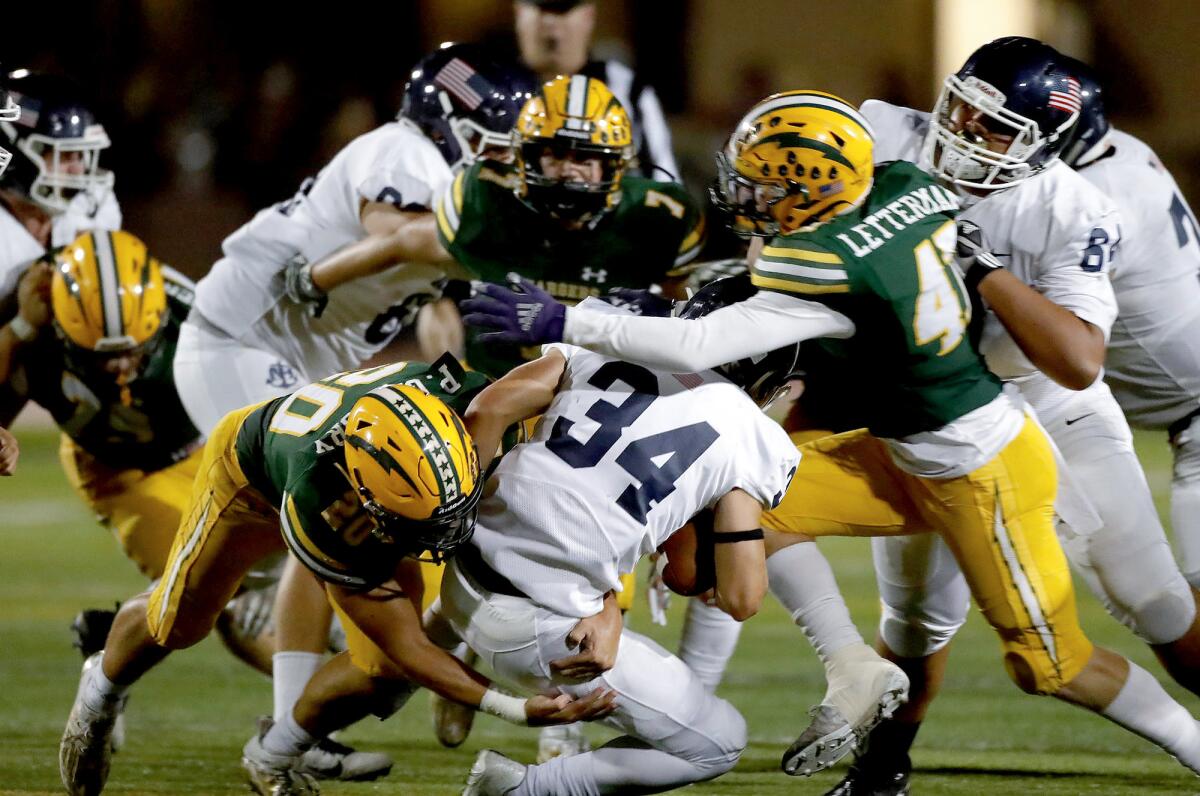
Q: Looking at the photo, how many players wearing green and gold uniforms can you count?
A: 4